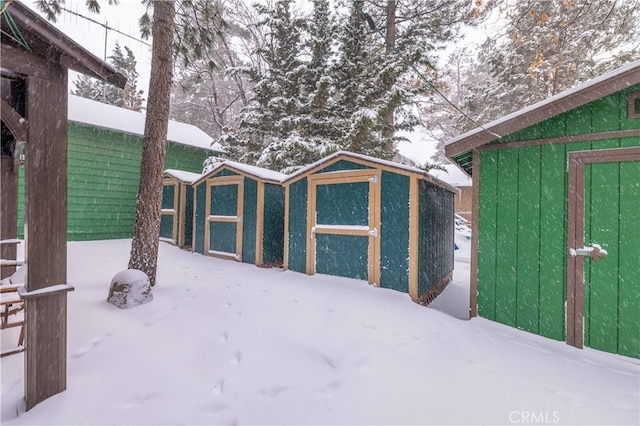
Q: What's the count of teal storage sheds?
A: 3